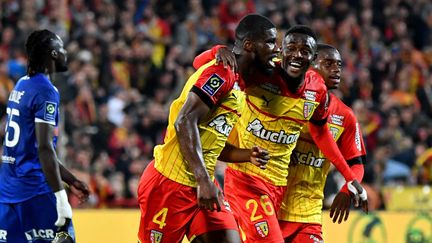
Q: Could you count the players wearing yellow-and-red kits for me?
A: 3